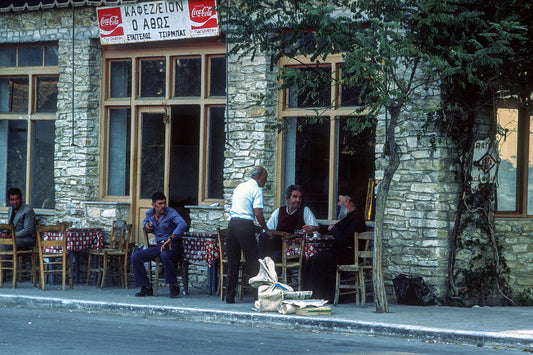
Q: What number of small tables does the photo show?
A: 3